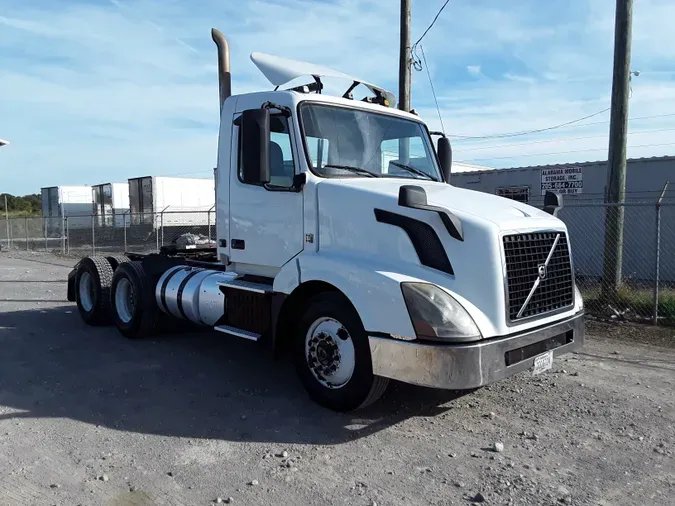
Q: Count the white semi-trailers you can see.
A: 3